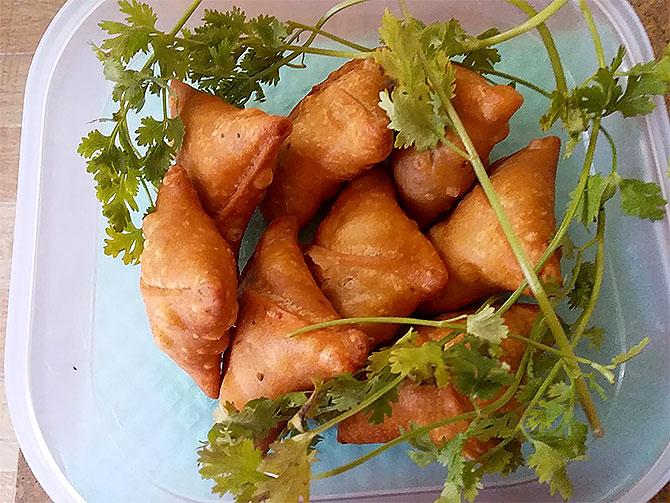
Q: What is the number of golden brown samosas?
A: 8